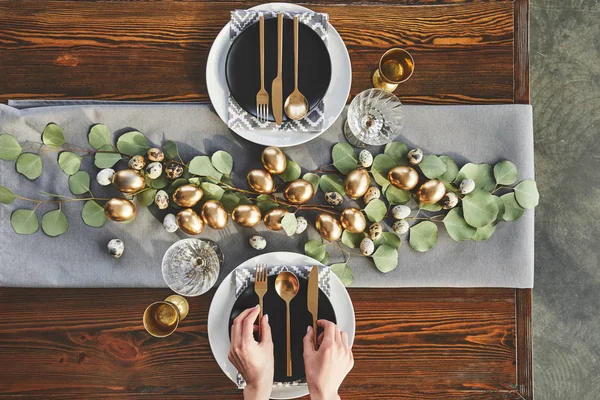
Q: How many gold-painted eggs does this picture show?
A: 15